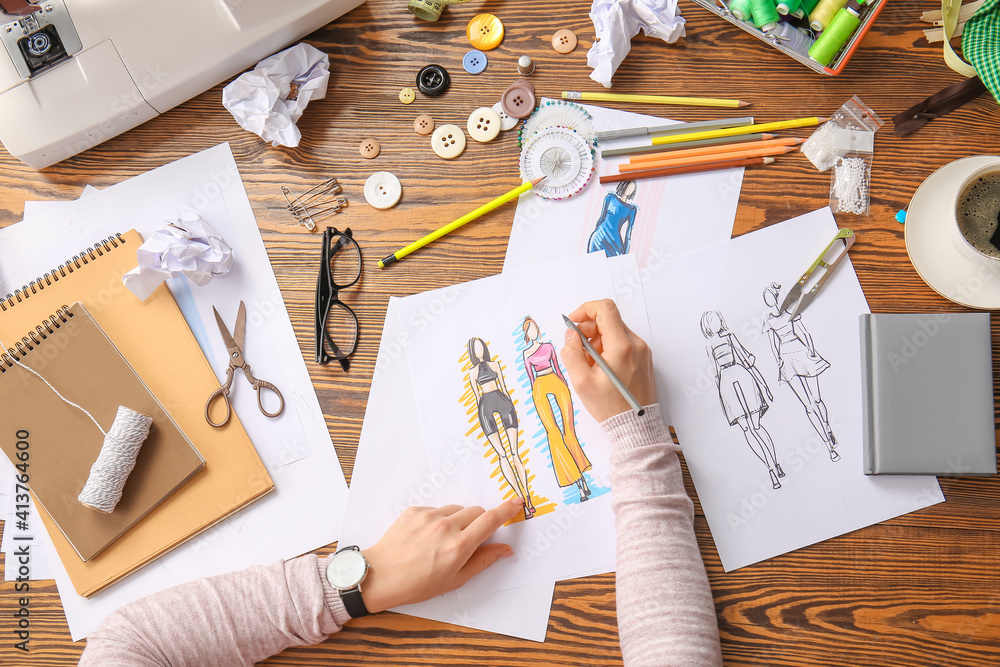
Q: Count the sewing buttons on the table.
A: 13